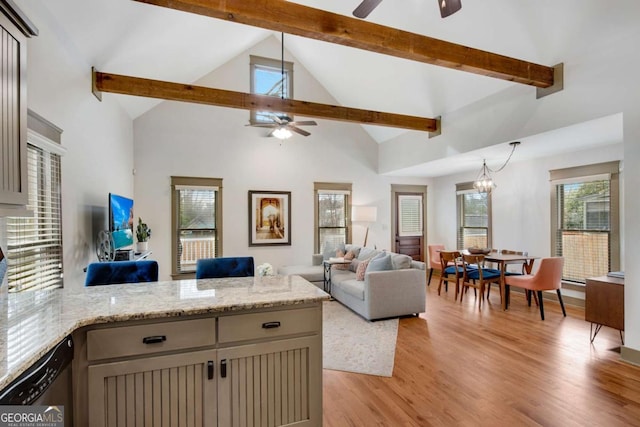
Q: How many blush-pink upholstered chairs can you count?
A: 2